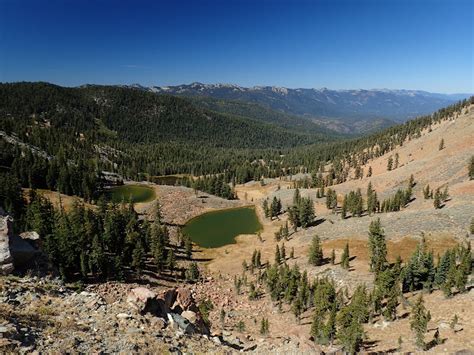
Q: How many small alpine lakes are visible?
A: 3